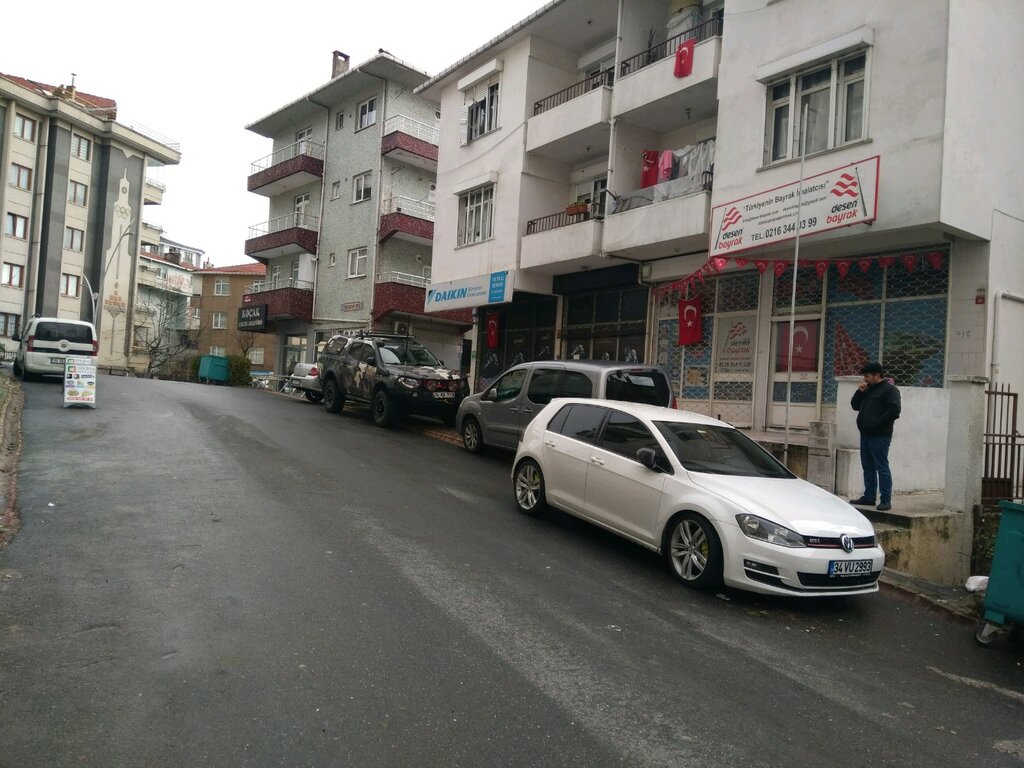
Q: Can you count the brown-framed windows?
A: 9